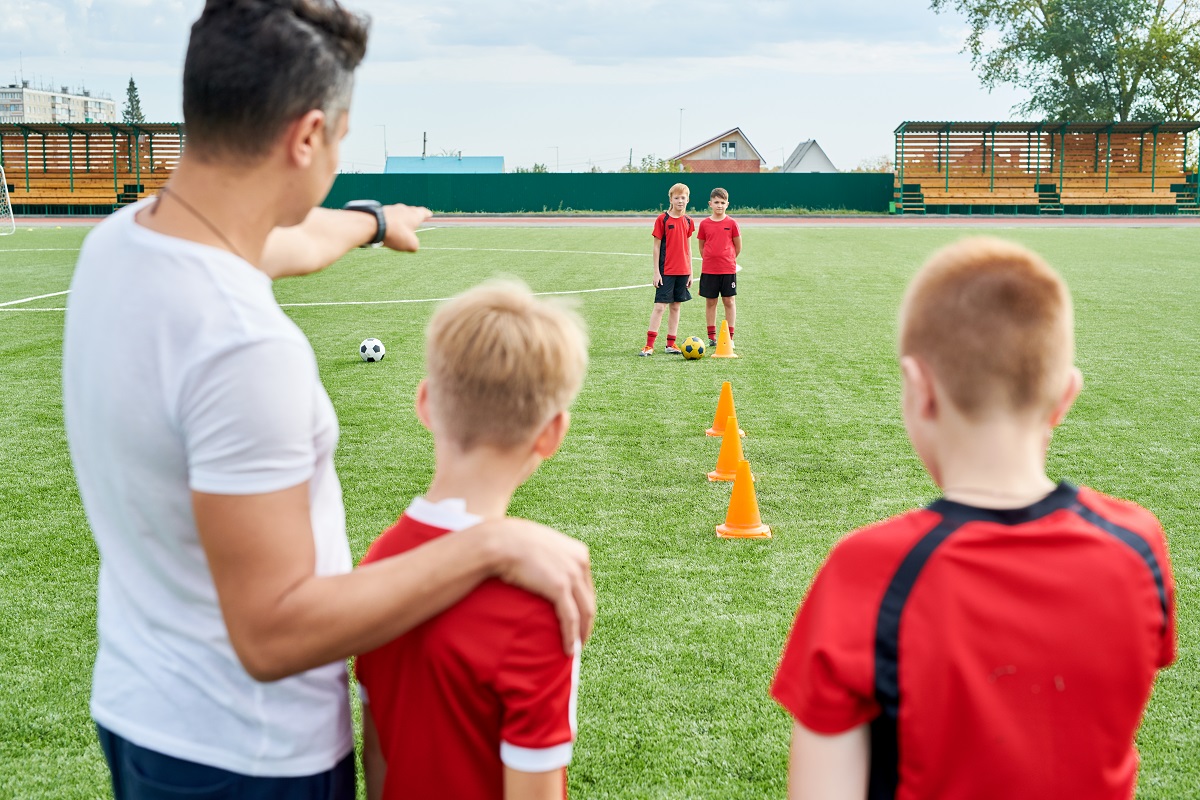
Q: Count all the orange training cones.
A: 4